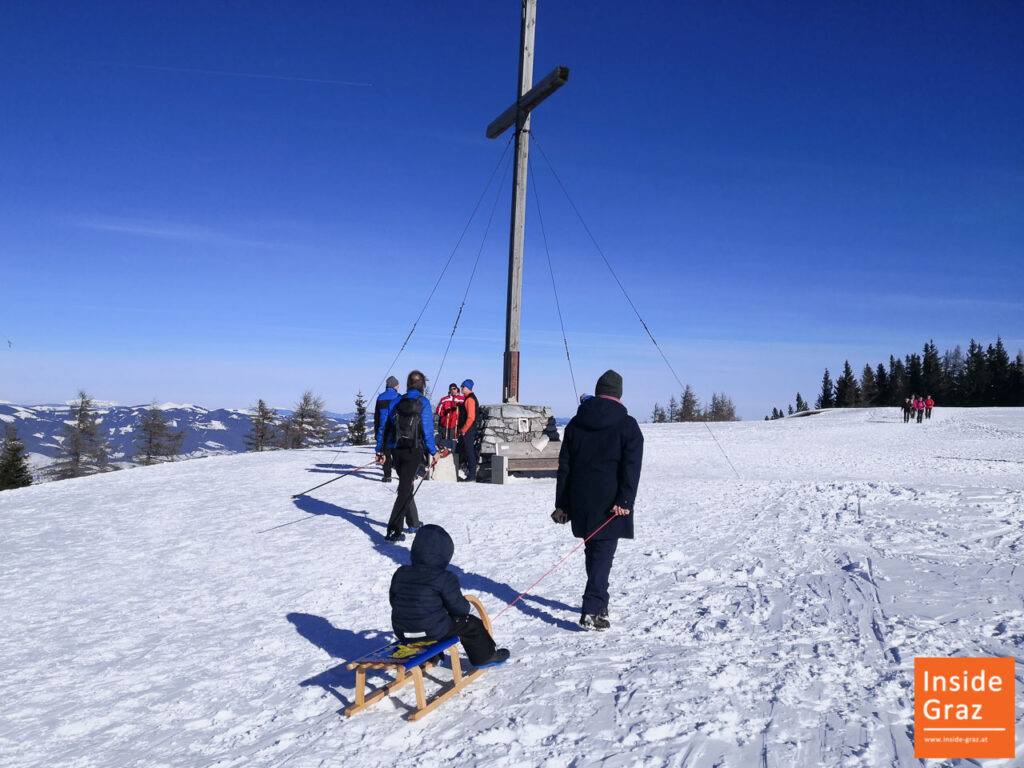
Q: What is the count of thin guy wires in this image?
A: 4